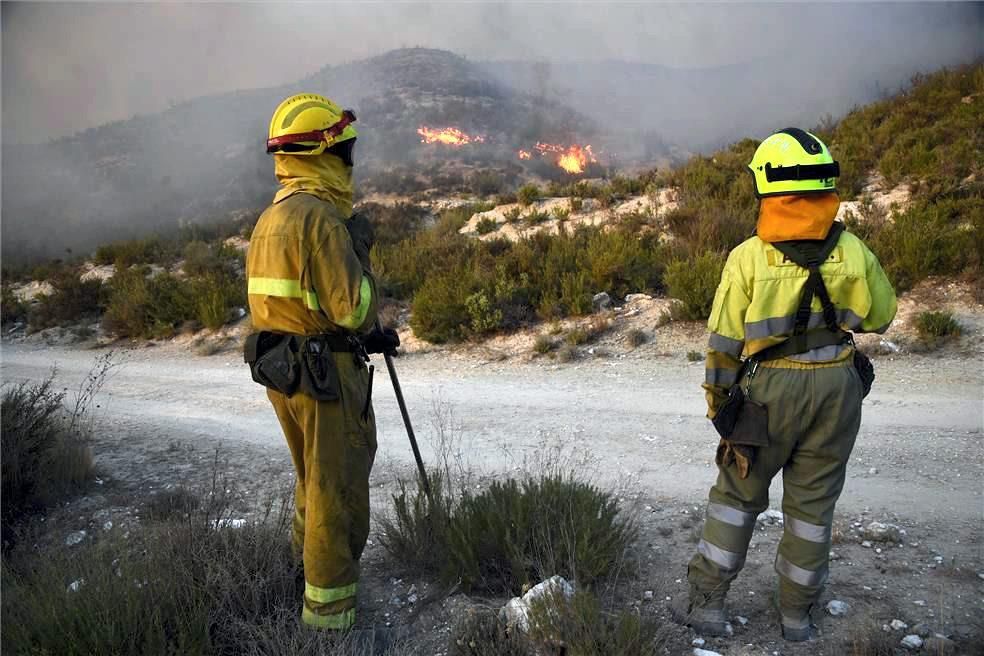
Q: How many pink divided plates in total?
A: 0